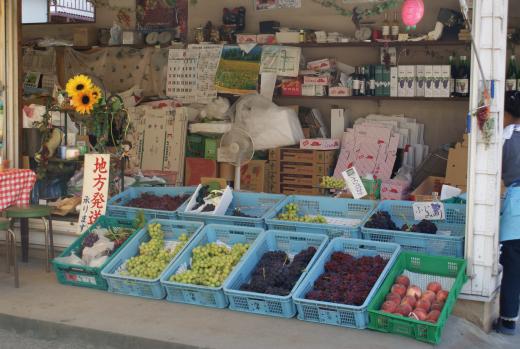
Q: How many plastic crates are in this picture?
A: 10